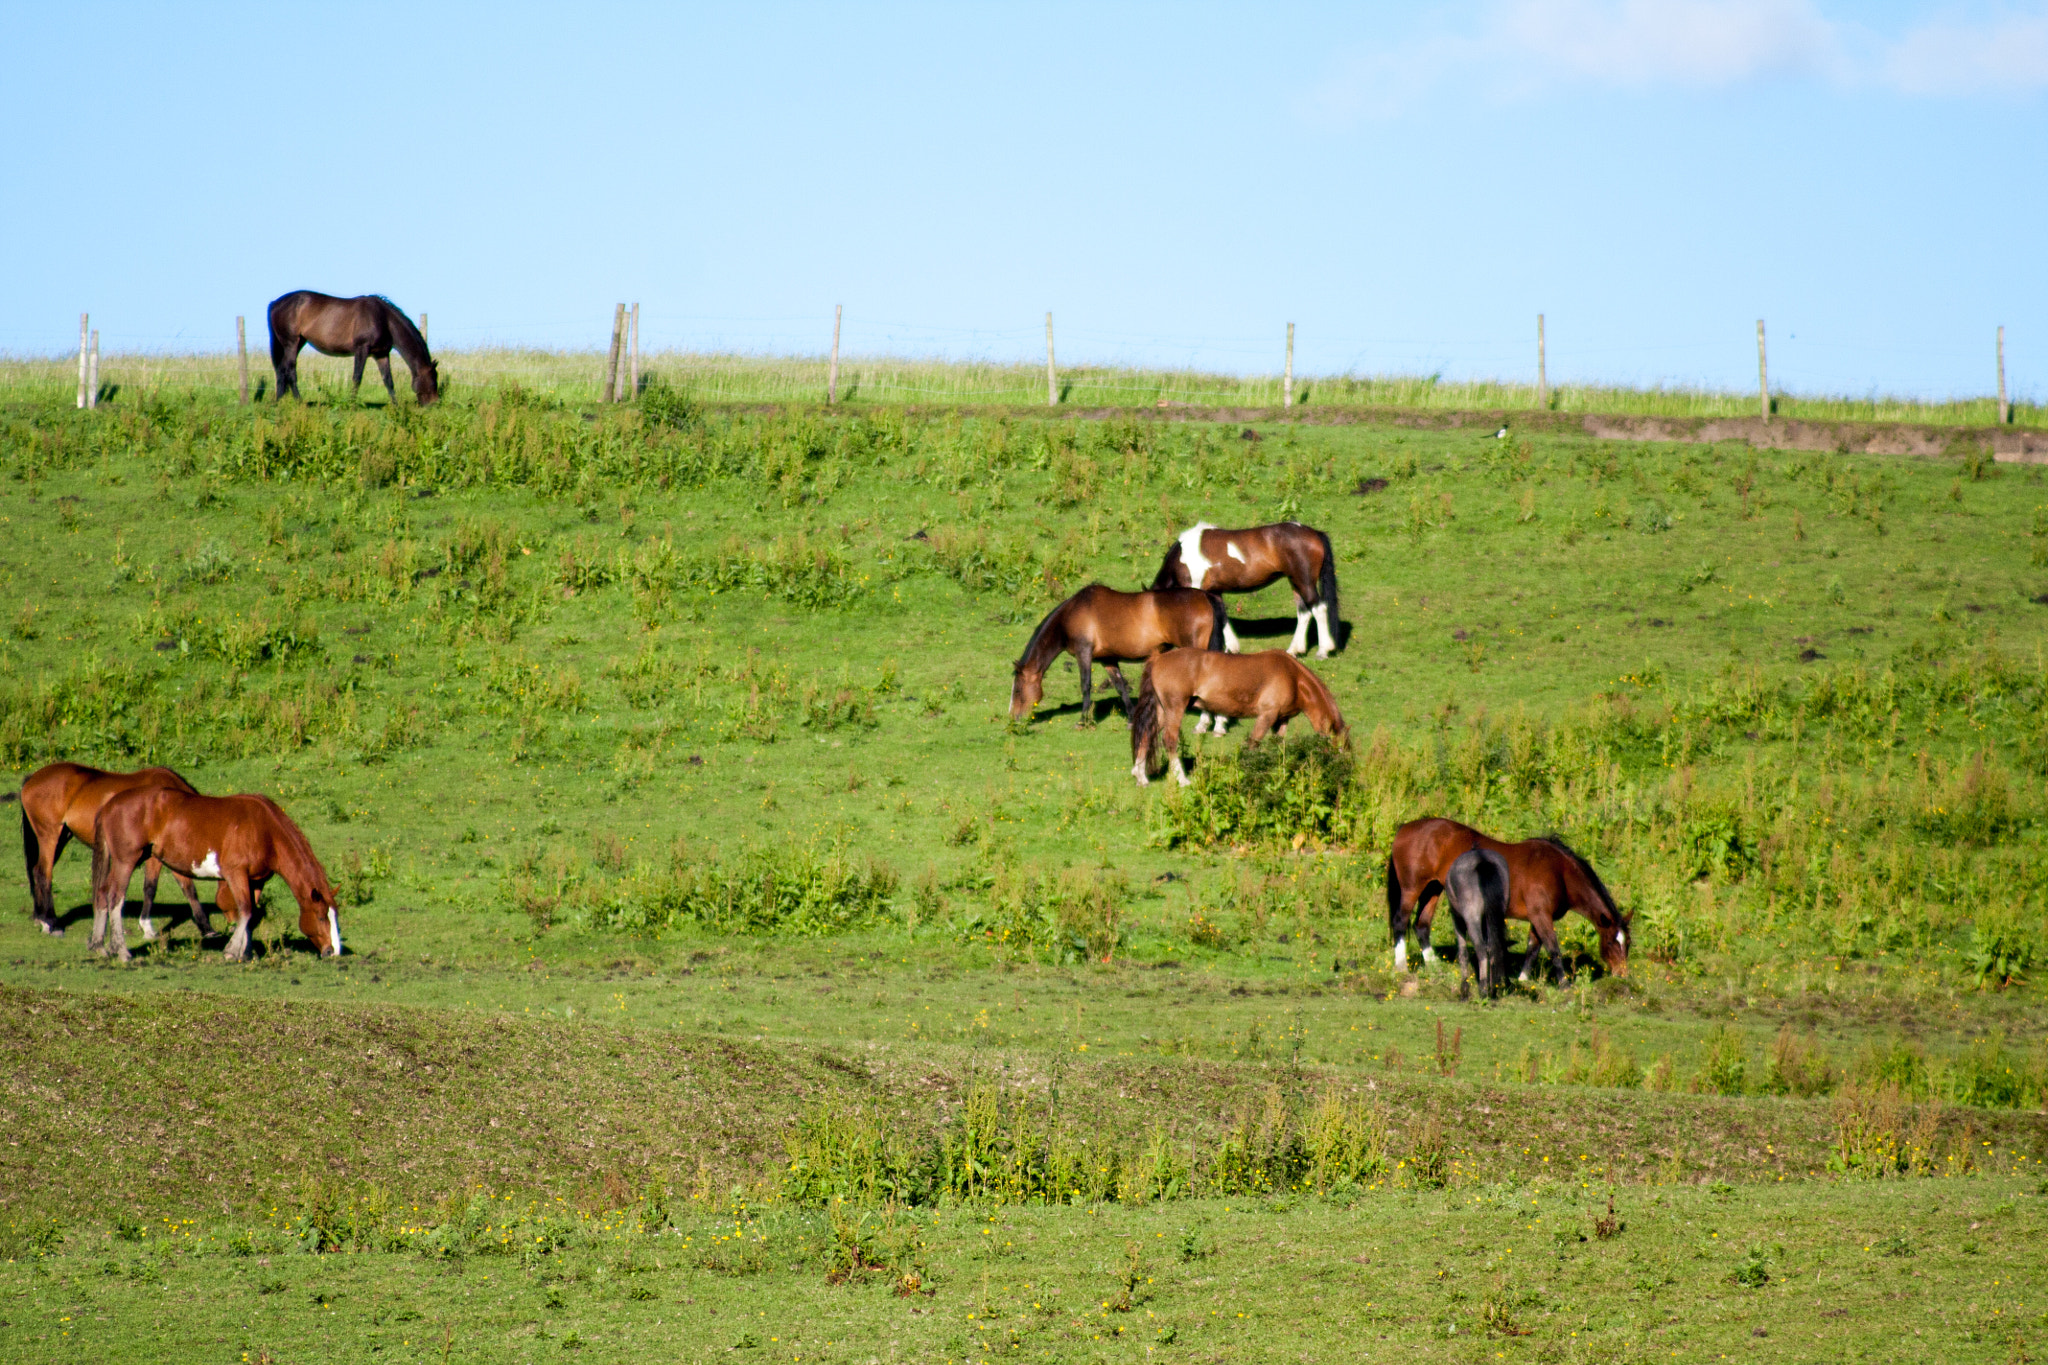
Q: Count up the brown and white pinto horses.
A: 1